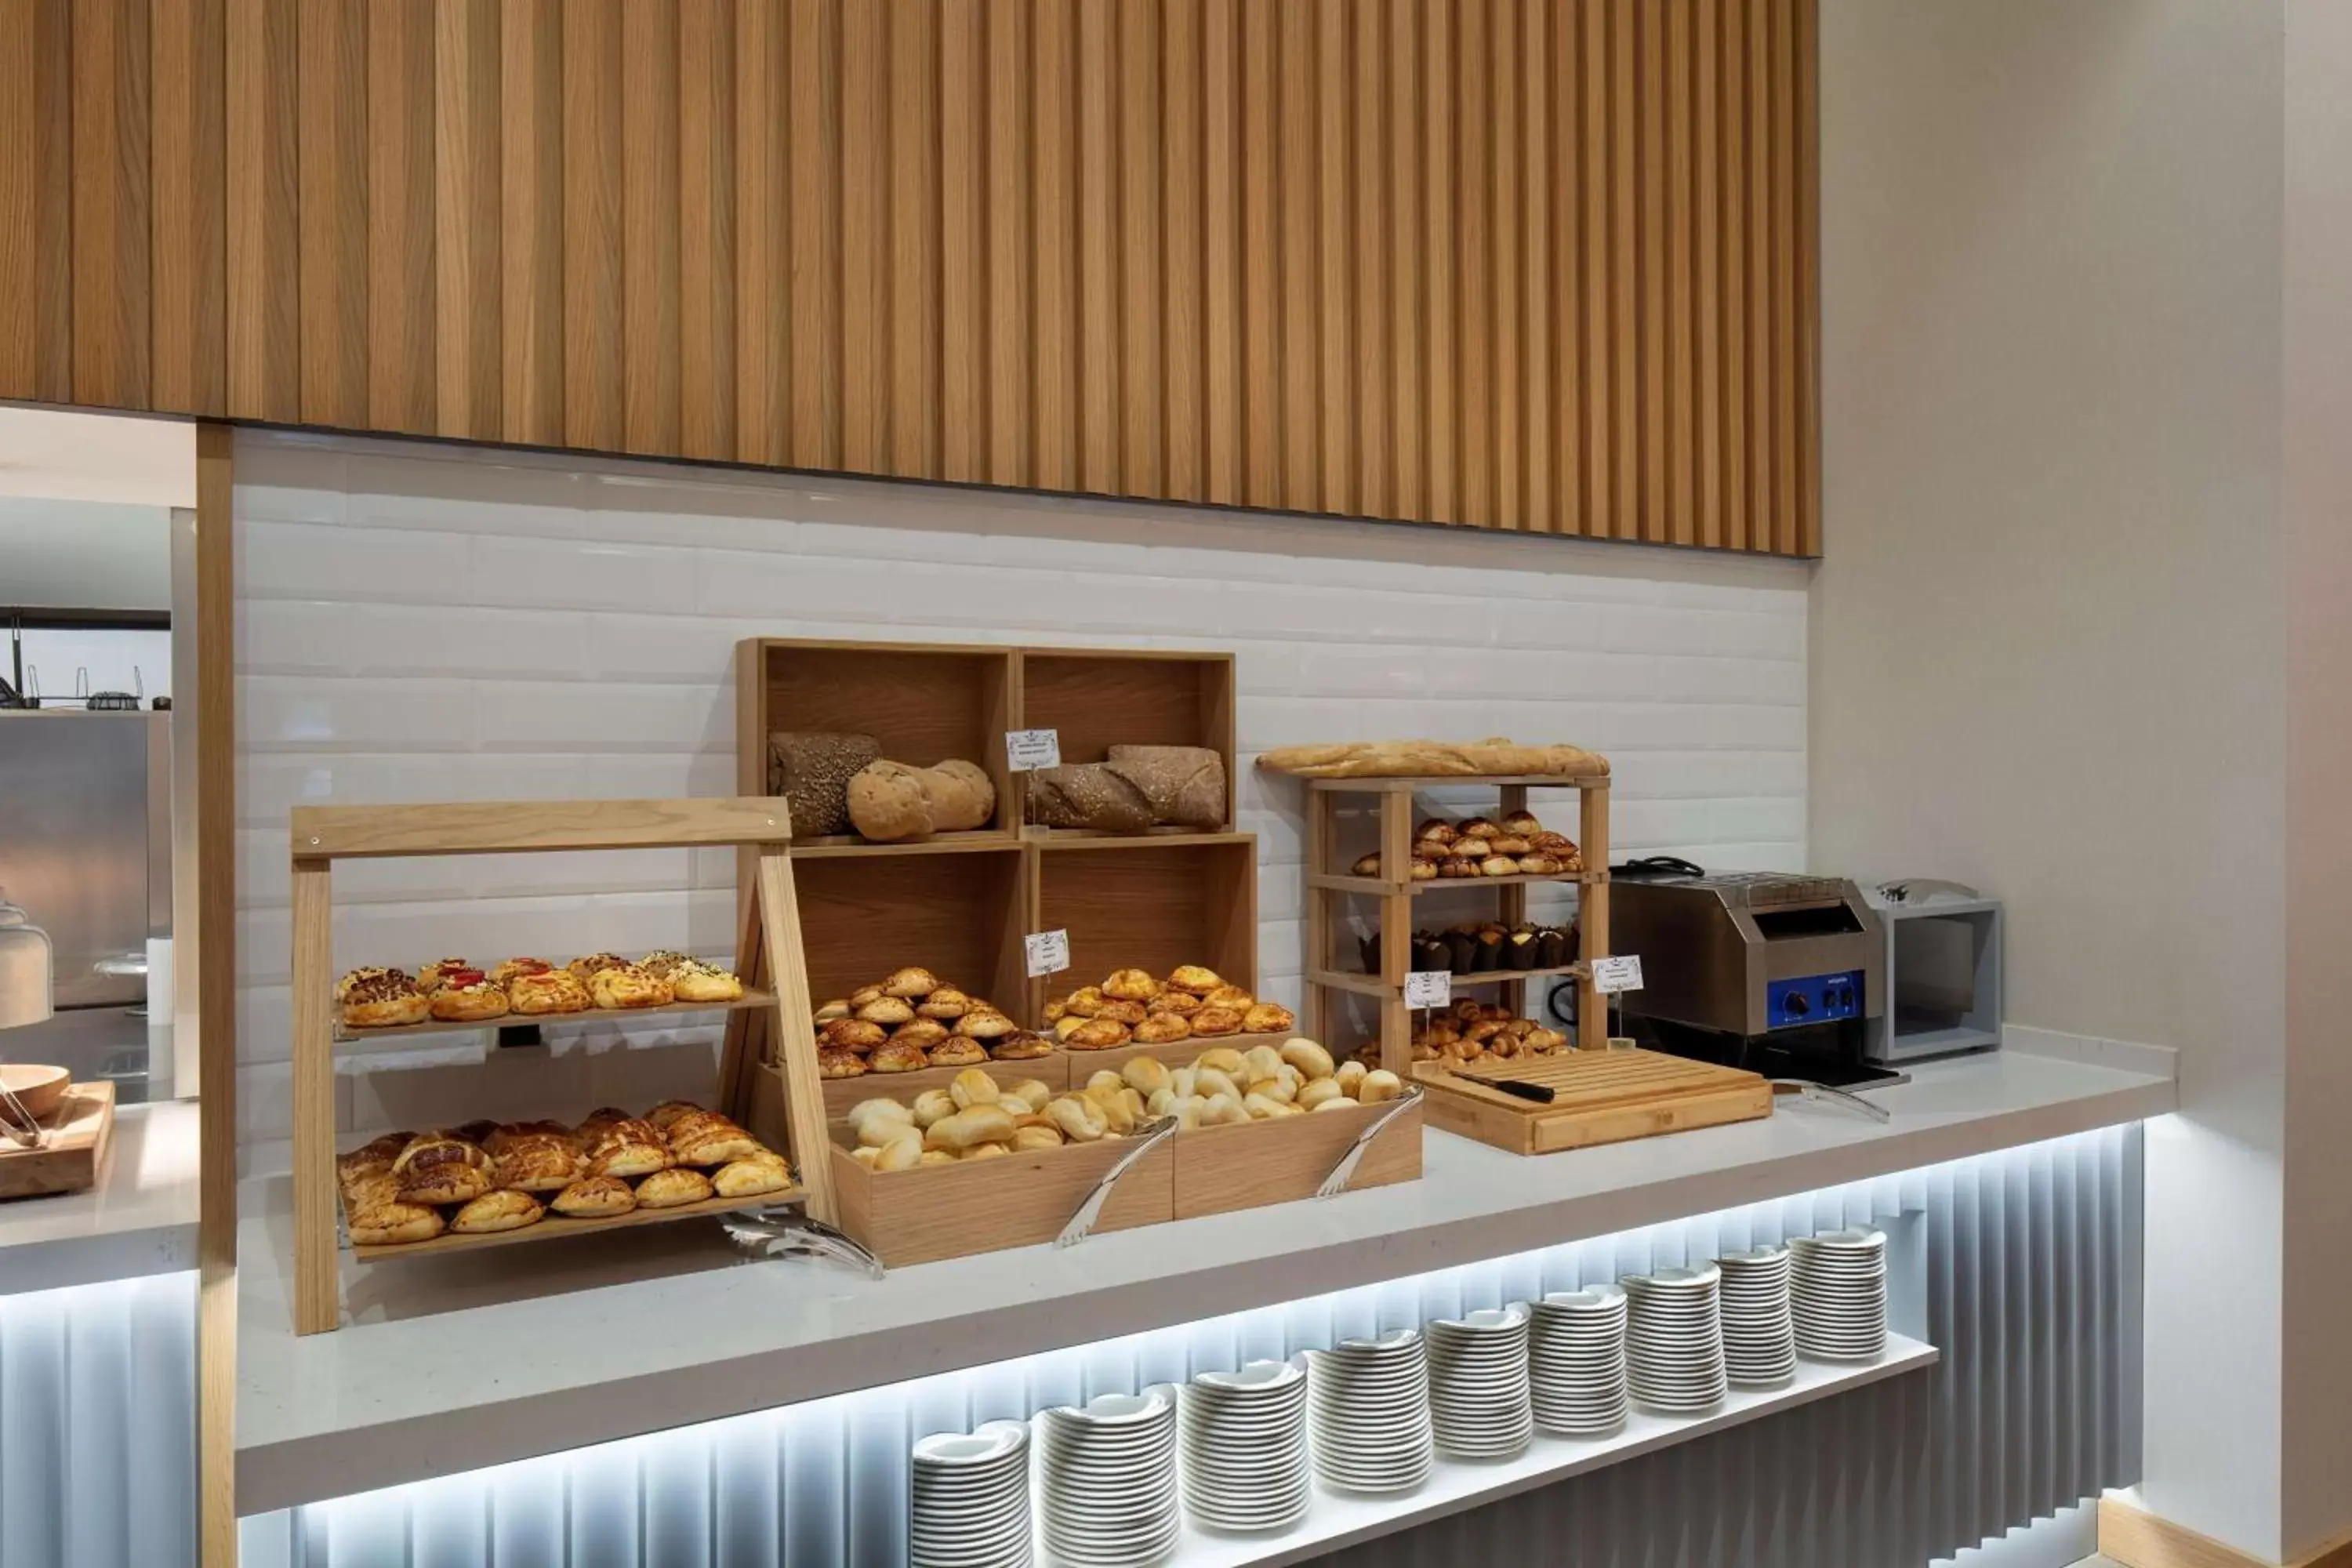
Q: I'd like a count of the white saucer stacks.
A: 9